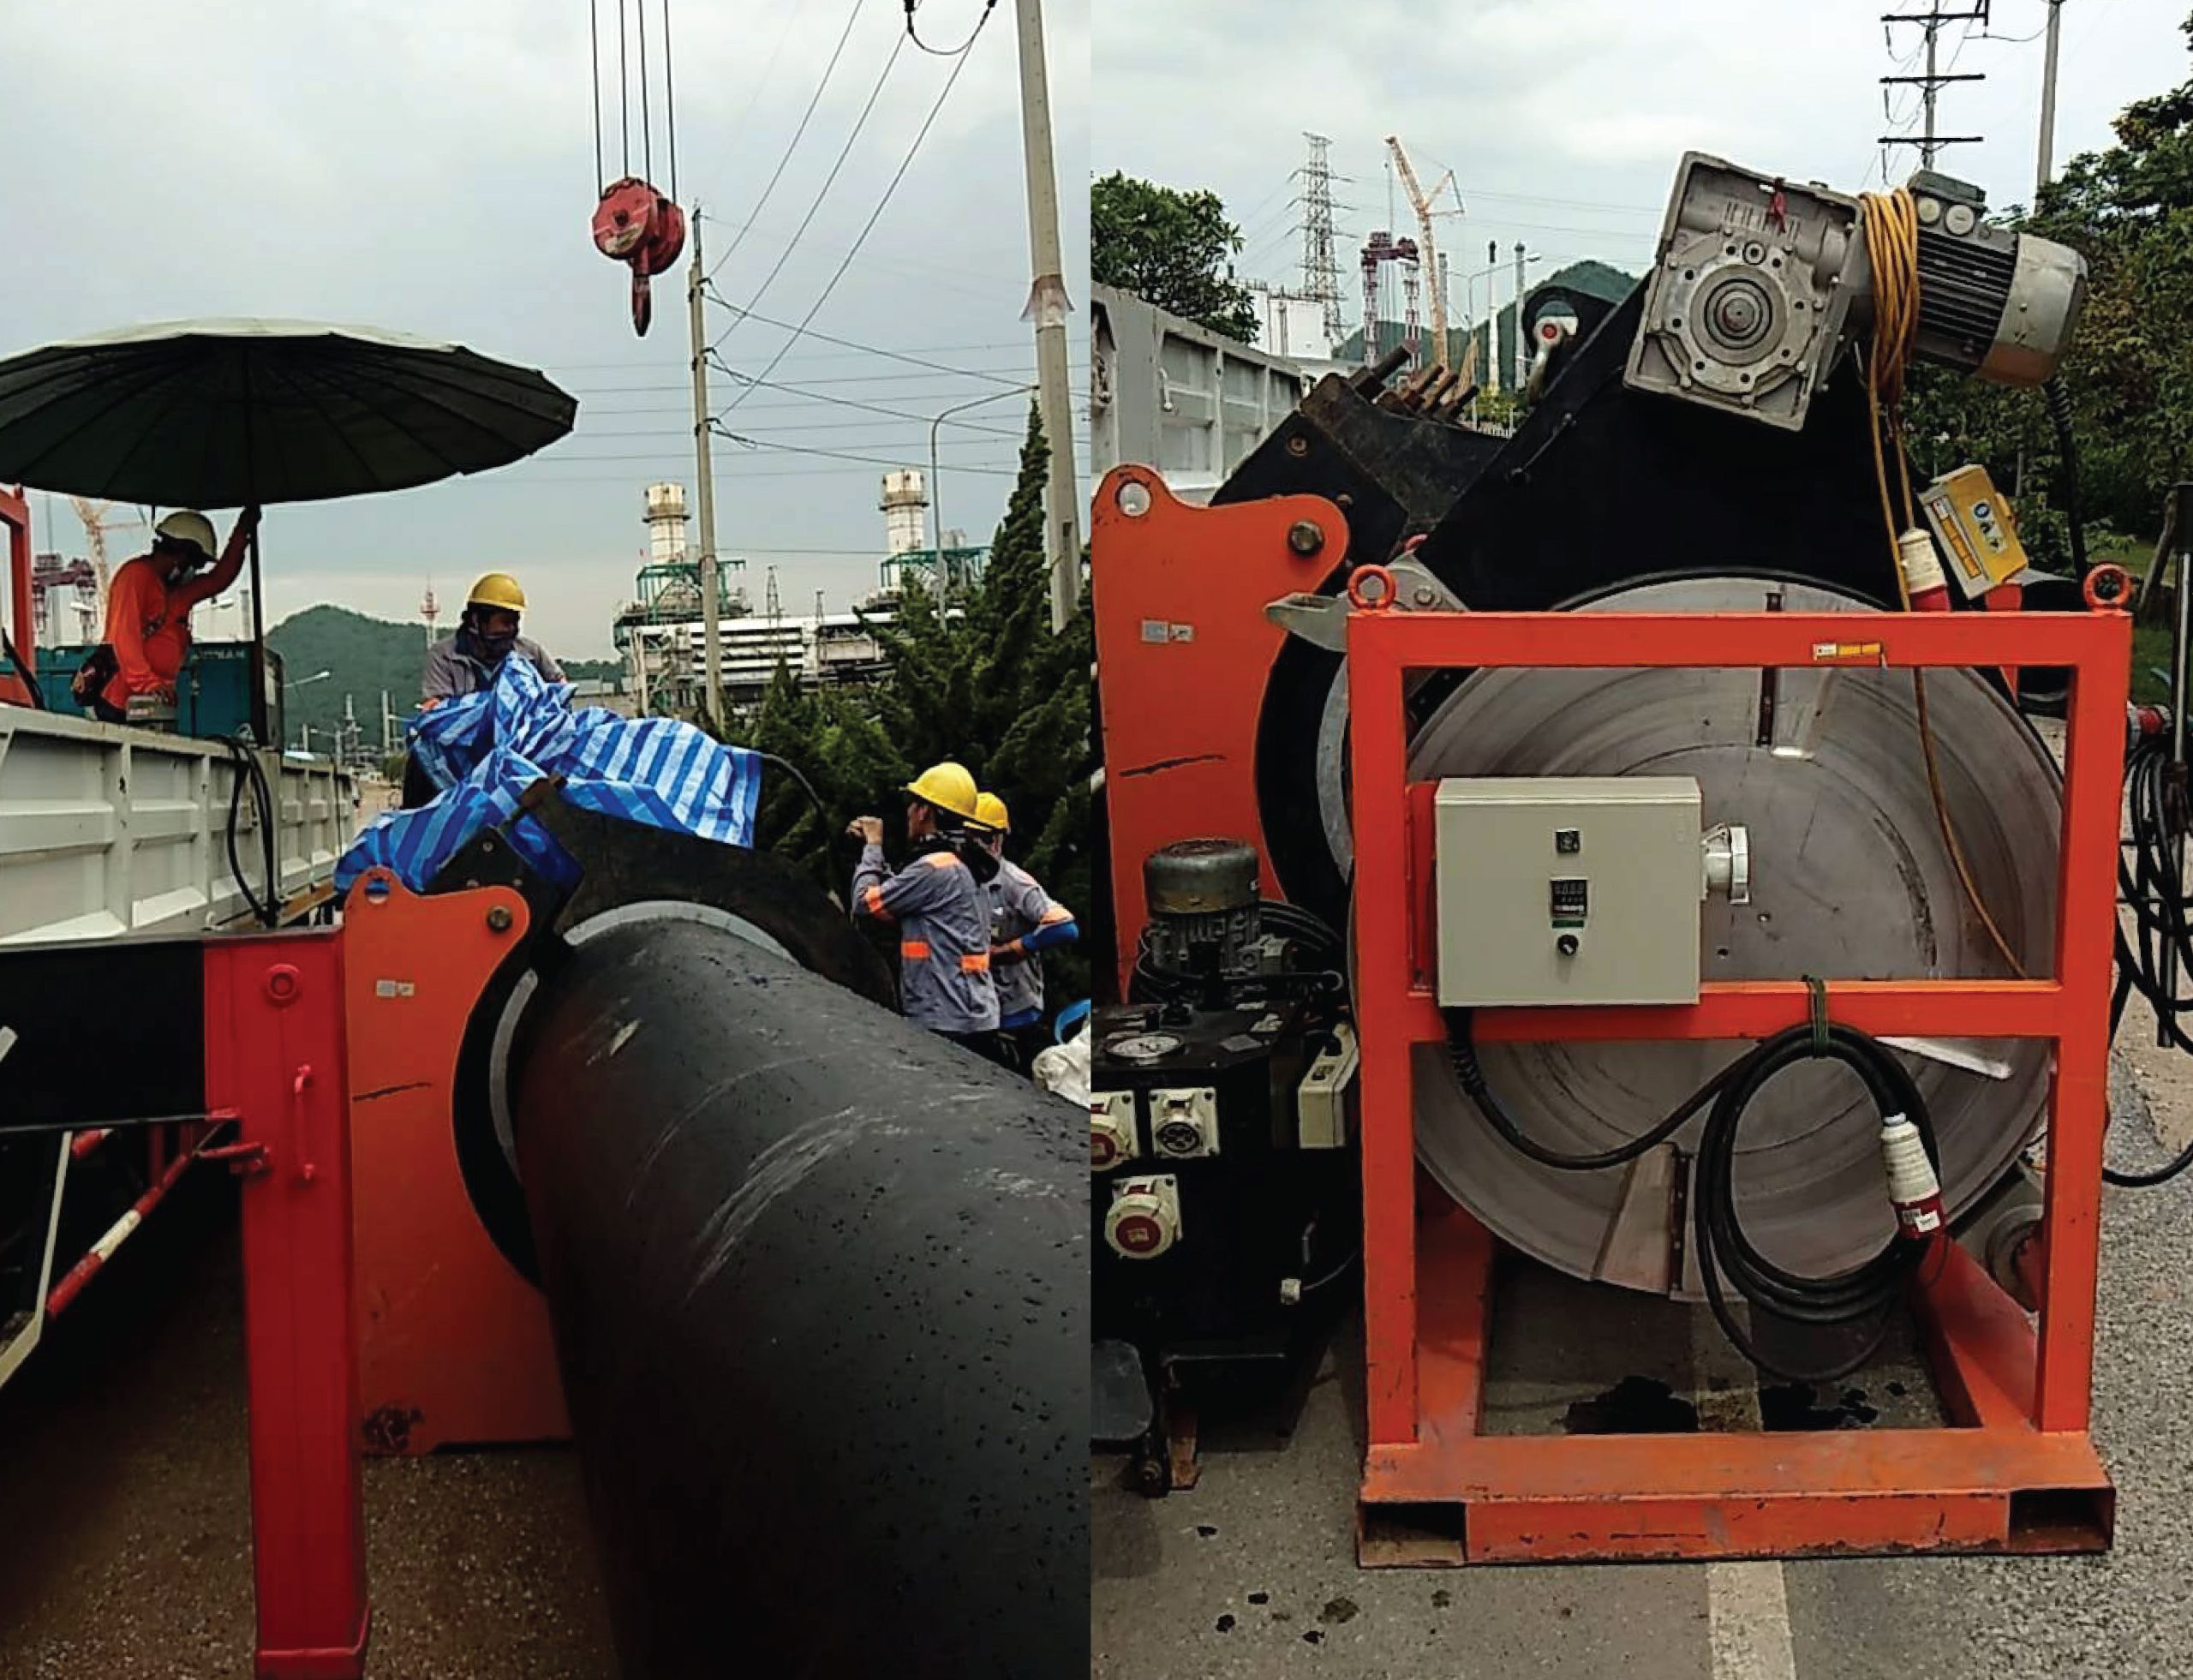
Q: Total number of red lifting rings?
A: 2